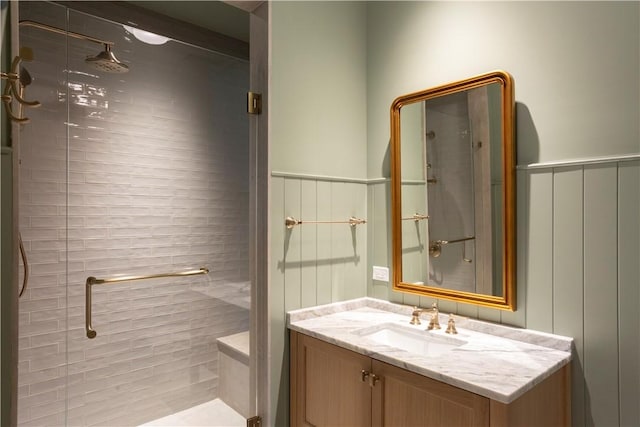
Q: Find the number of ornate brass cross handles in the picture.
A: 2